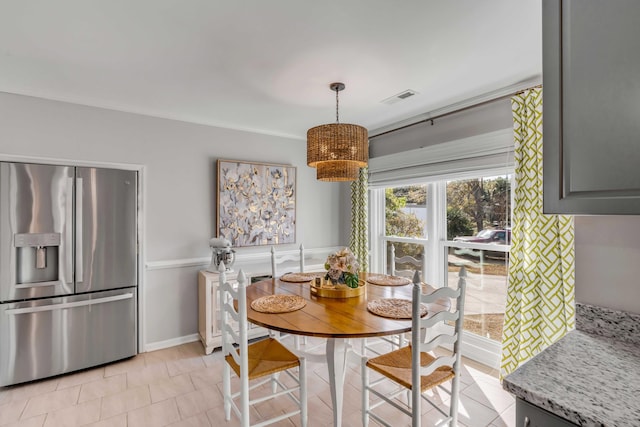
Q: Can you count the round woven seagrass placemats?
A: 4